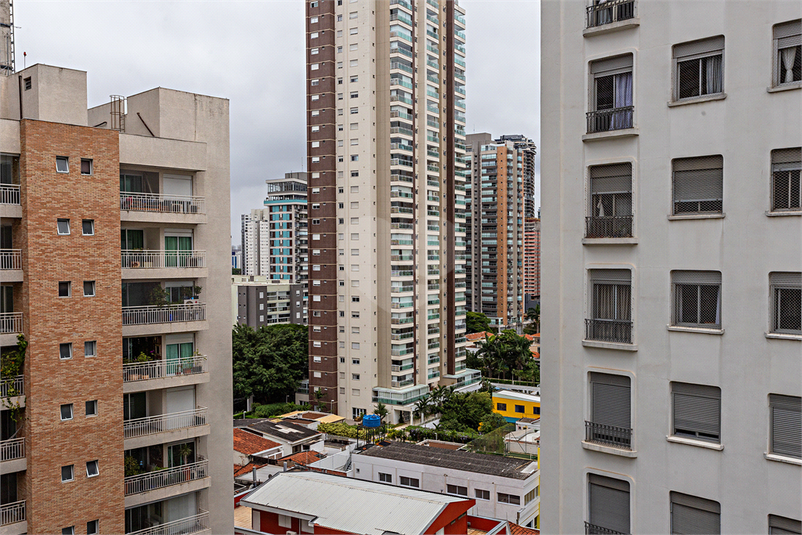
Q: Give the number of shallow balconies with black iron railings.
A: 6